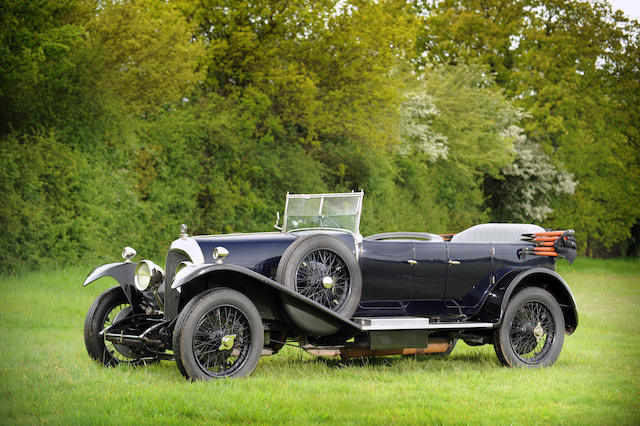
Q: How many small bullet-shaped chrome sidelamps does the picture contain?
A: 2